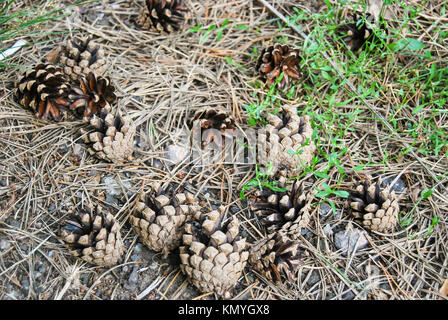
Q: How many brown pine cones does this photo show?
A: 15